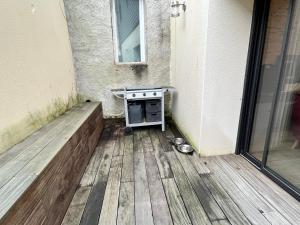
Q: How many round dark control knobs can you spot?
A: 3